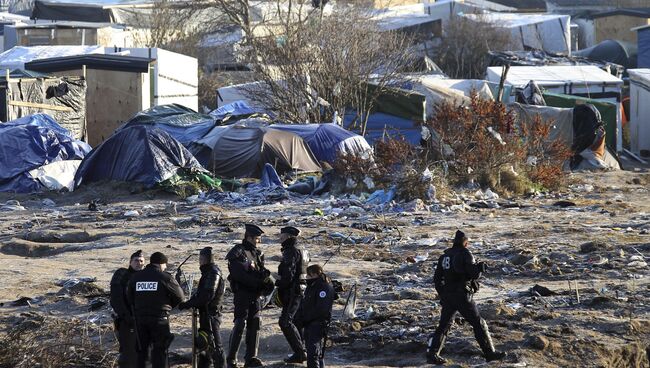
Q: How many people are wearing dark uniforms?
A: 7